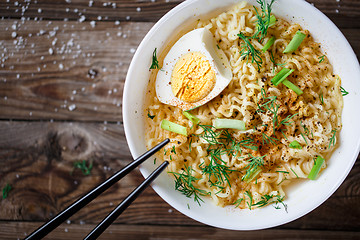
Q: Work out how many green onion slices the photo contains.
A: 11